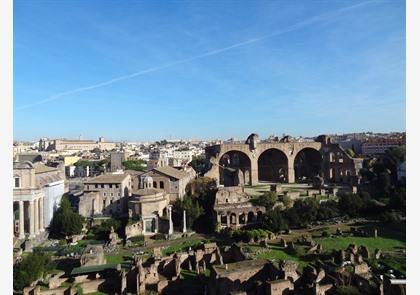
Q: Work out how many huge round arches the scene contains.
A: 3